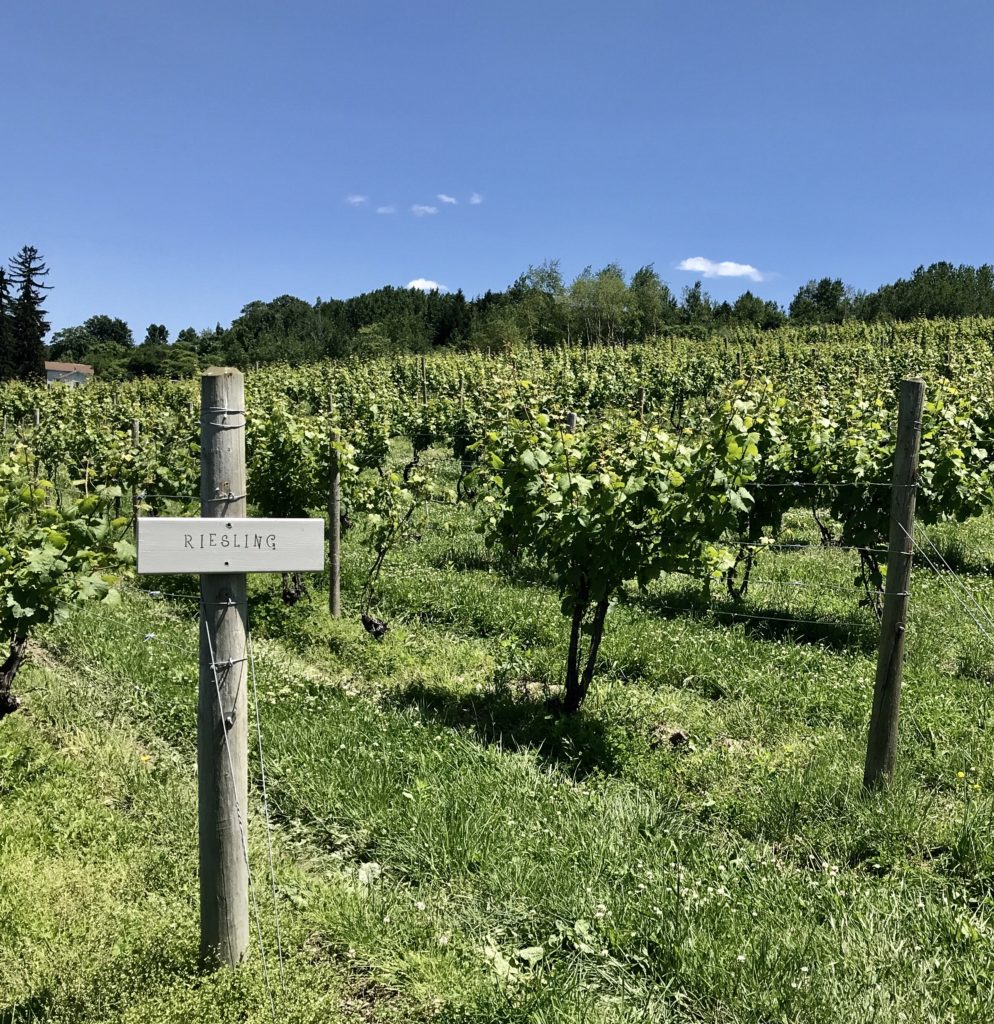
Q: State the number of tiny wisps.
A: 5